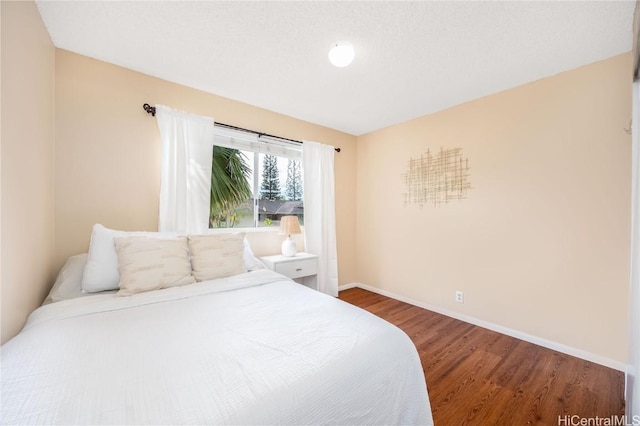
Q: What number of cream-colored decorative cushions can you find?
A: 2